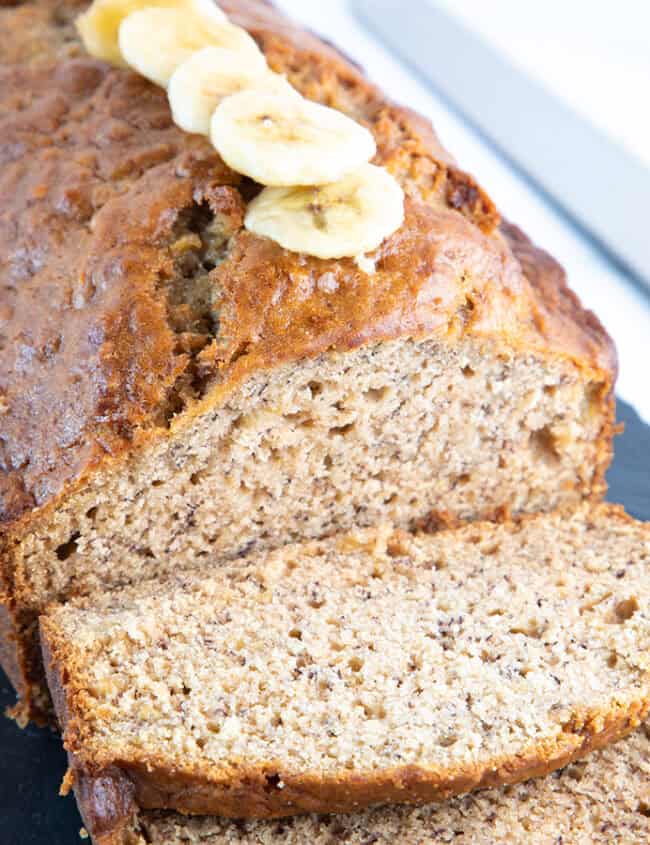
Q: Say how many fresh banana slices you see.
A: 5